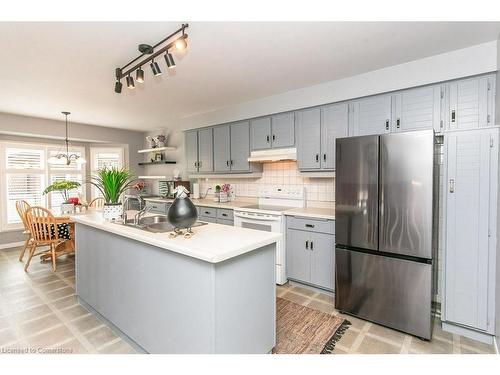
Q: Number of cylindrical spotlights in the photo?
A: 6